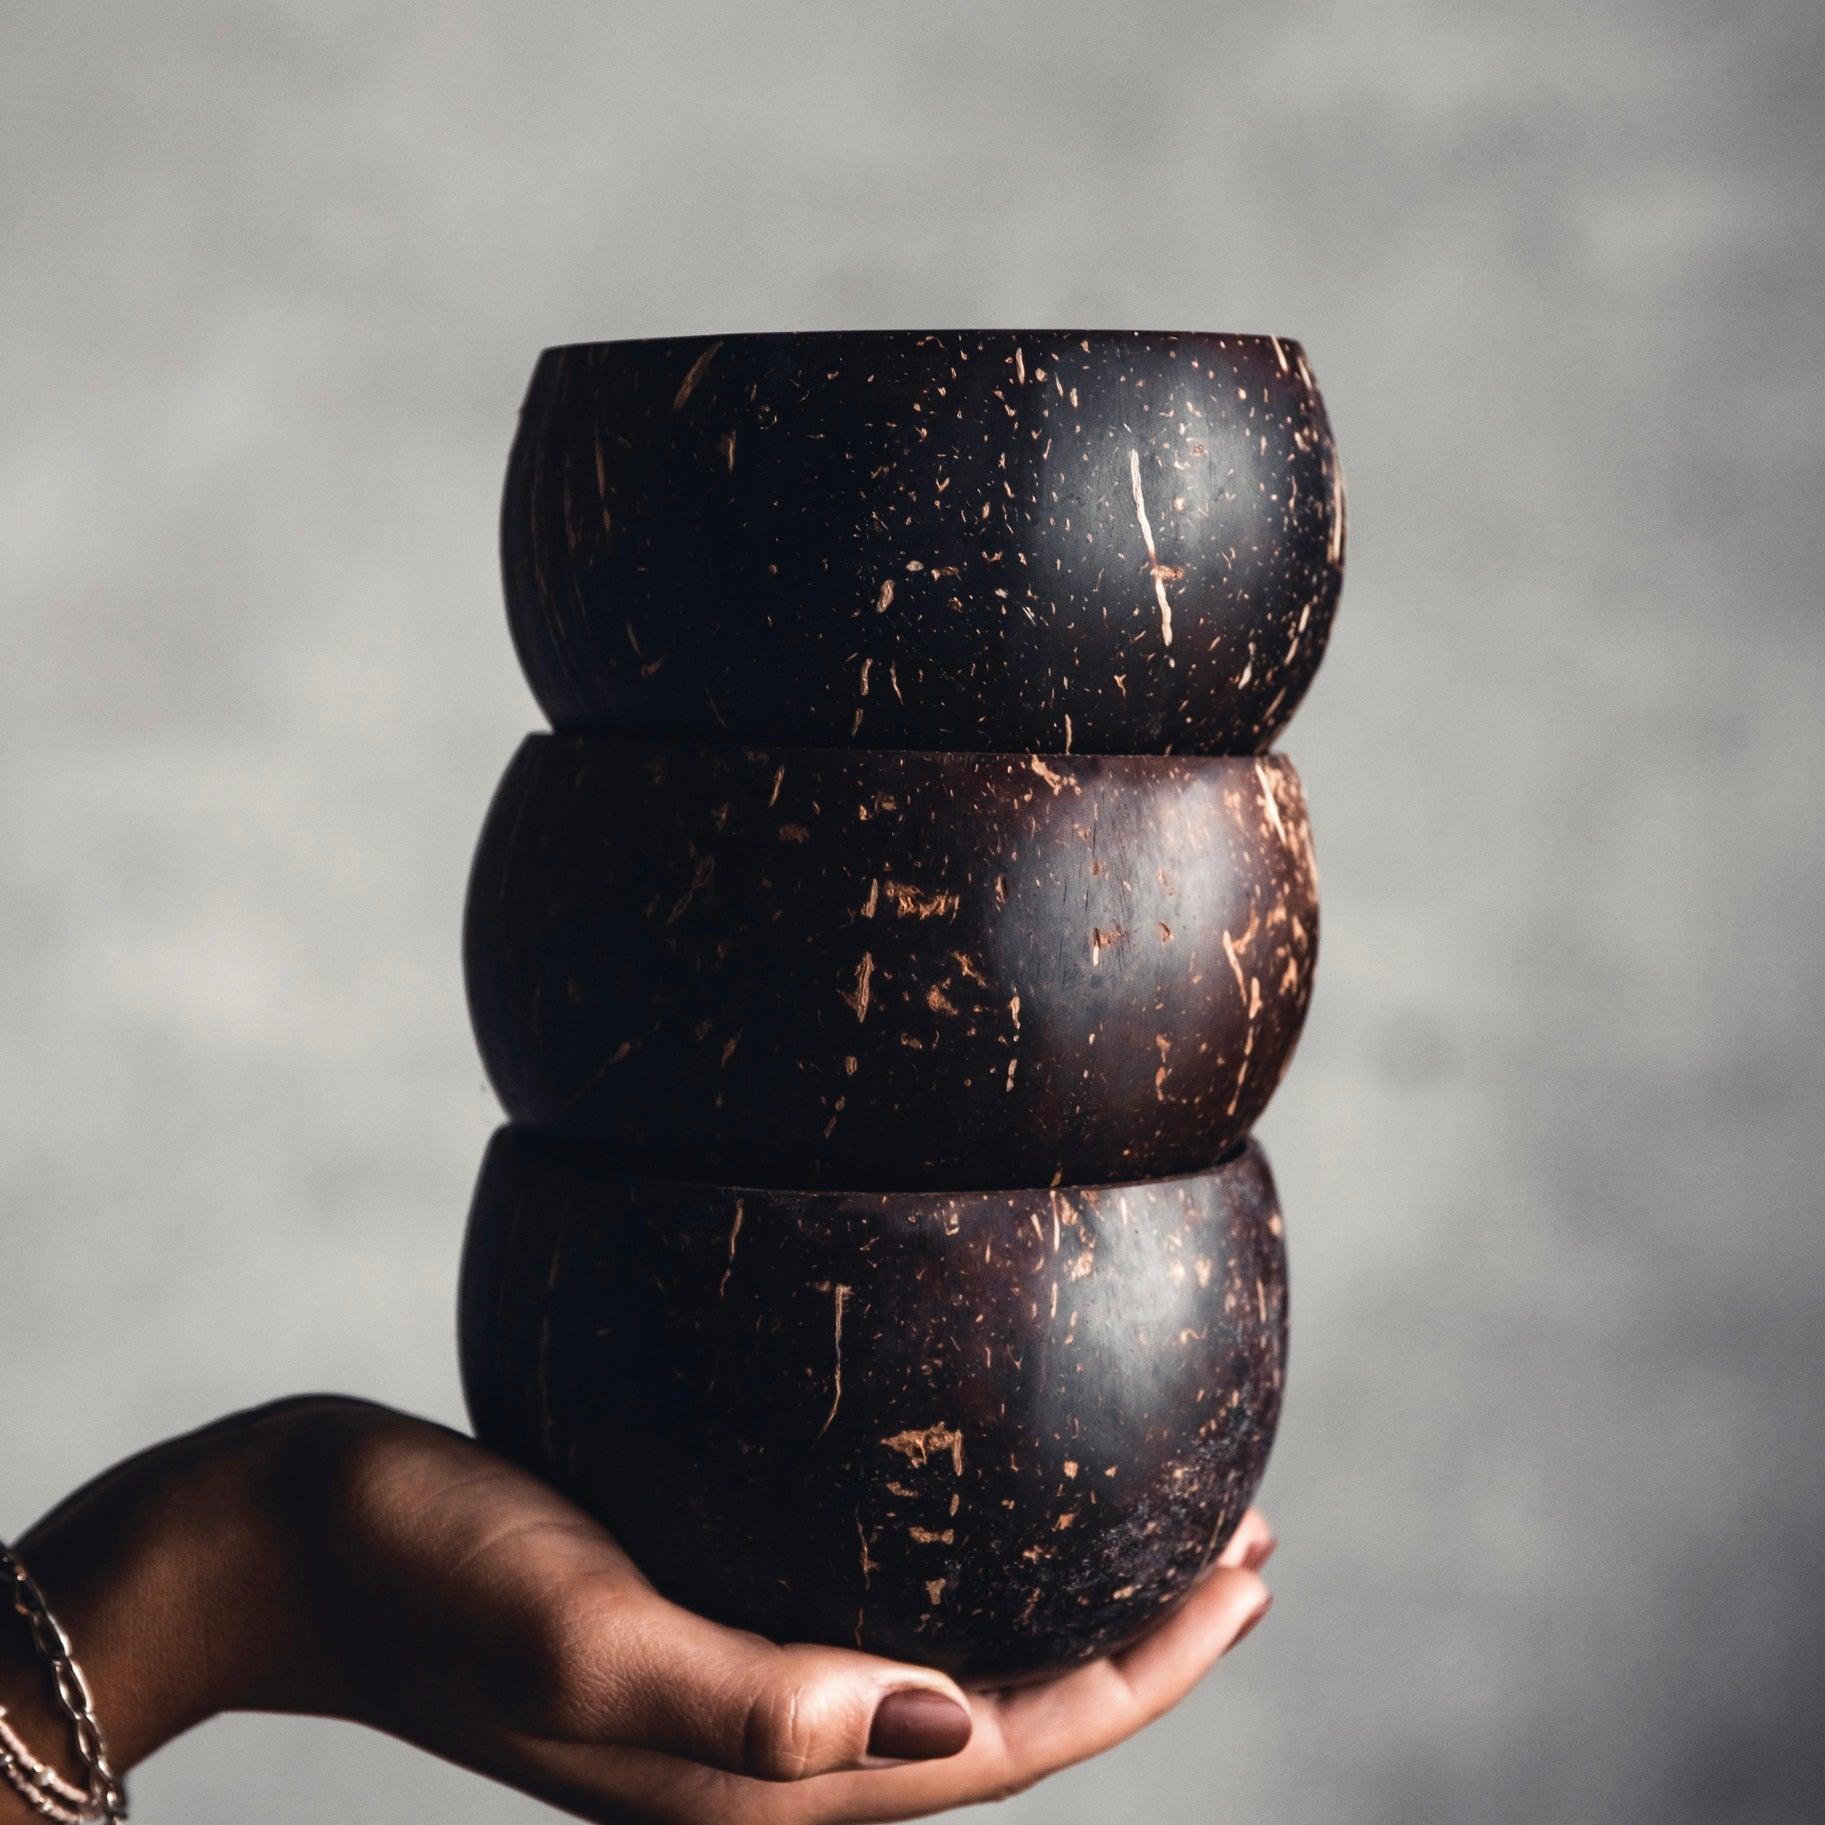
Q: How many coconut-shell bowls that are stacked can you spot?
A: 3